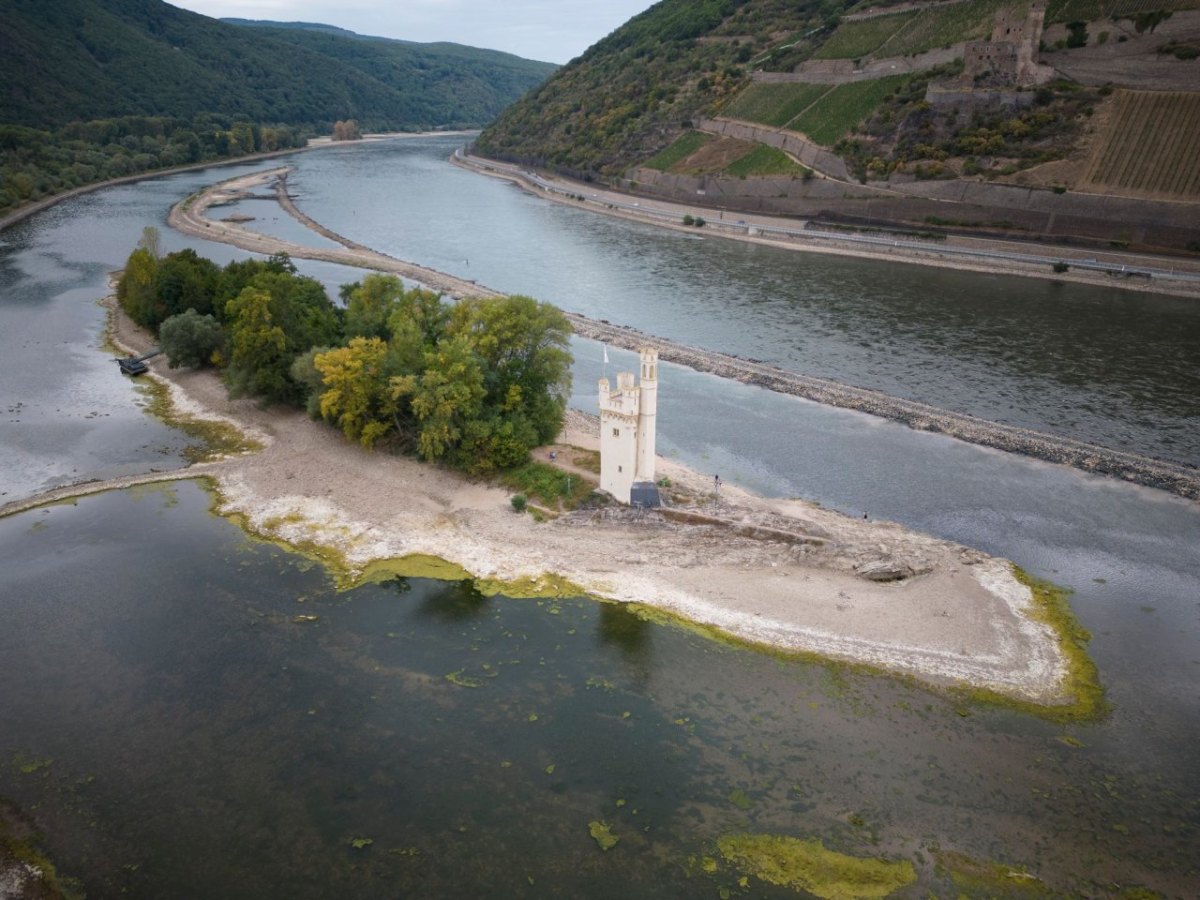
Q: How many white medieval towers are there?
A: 1